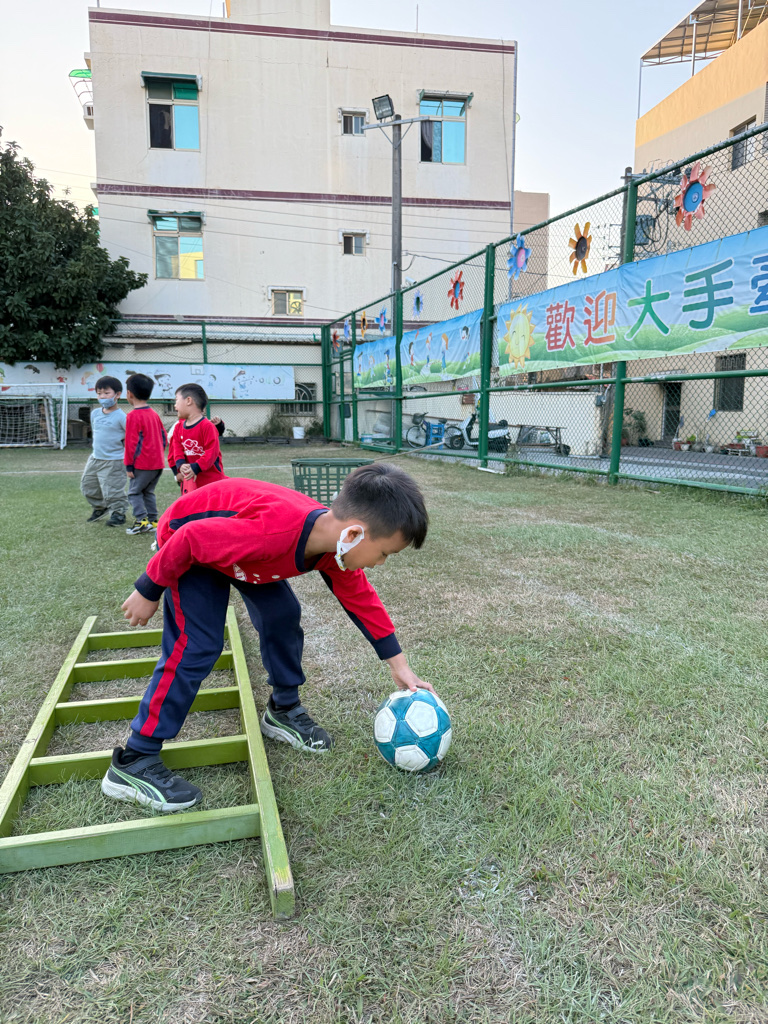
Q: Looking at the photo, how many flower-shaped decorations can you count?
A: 9